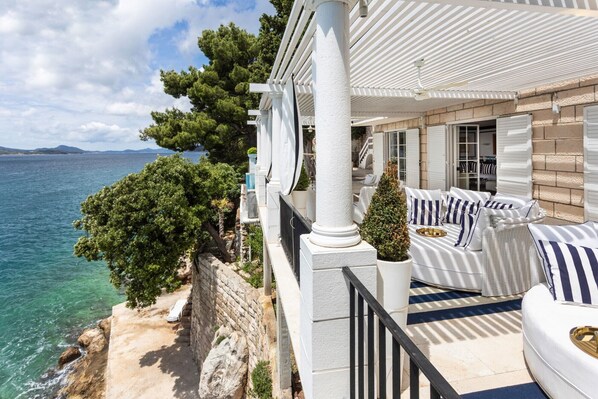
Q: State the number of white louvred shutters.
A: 5